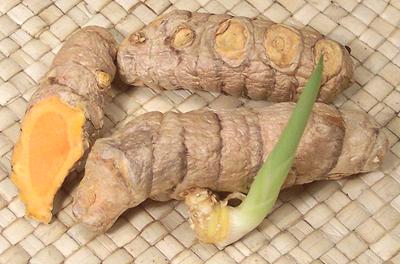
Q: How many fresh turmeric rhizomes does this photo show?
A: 3